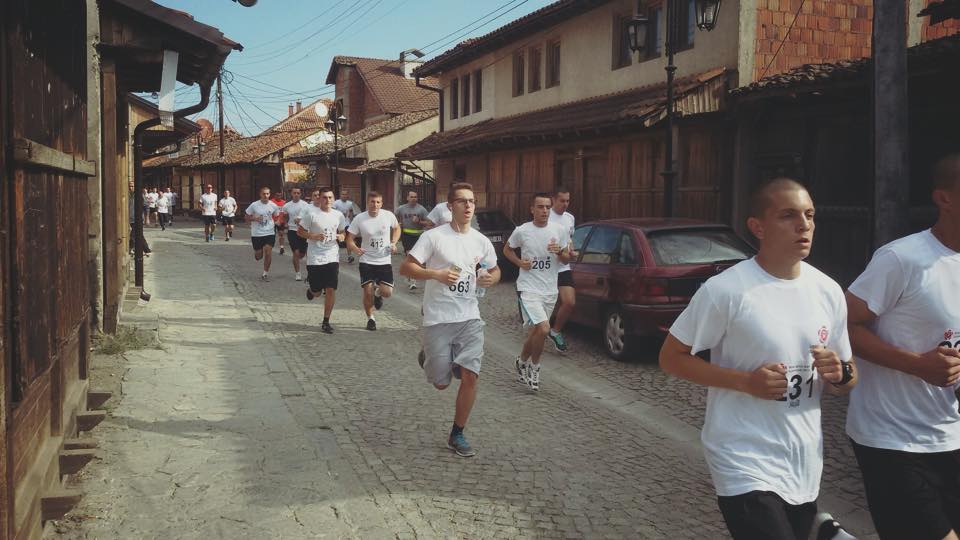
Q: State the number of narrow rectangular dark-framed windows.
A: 9